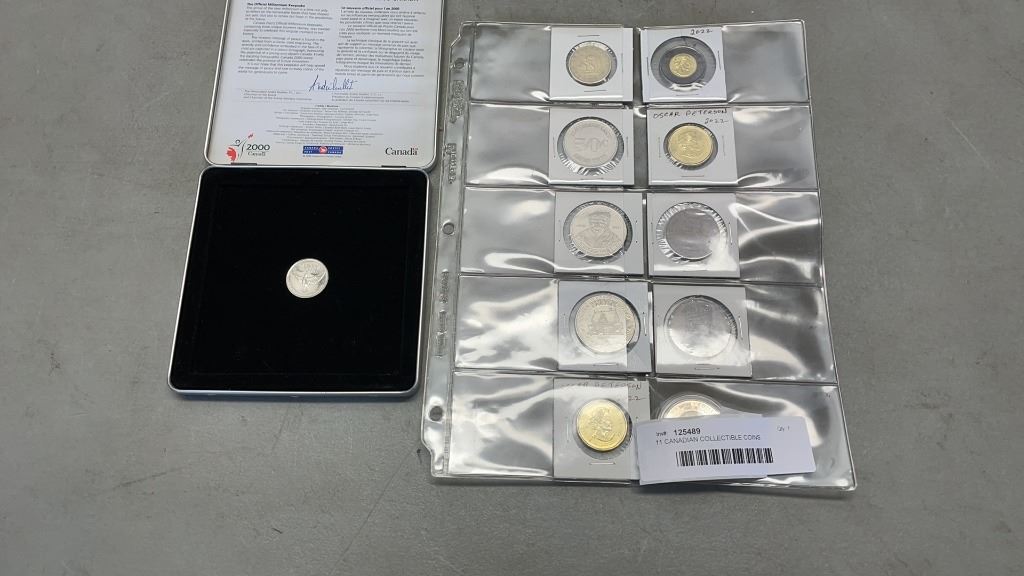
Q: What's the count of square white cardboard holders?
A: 9